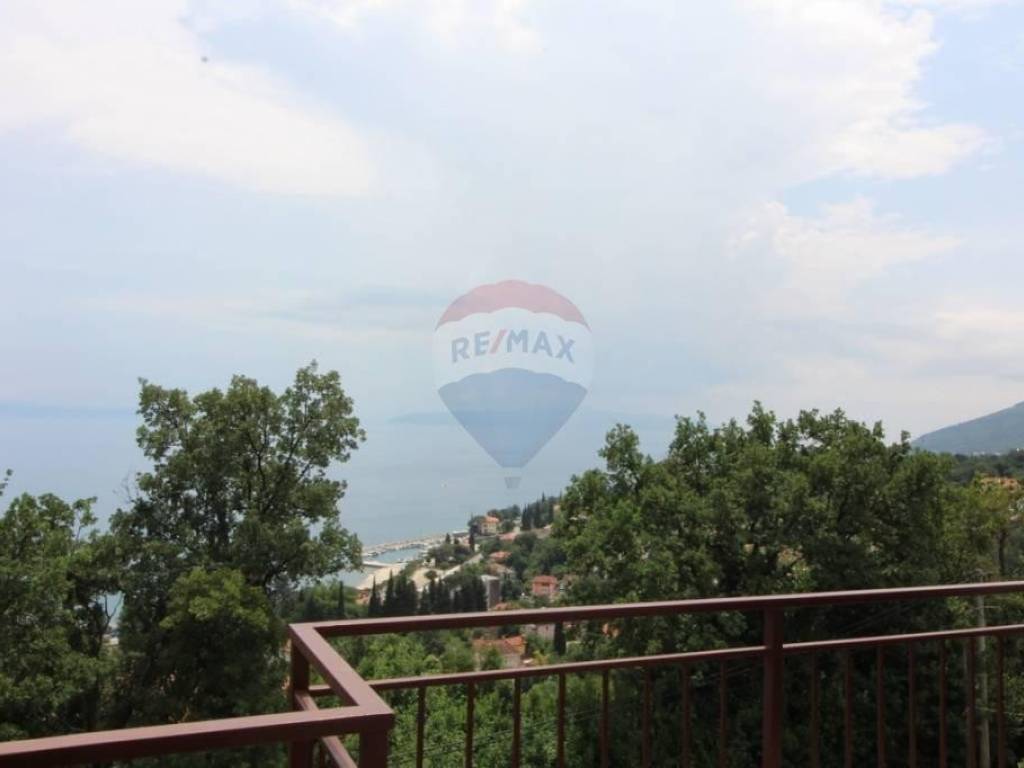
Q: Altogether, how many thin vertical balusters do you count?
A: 15